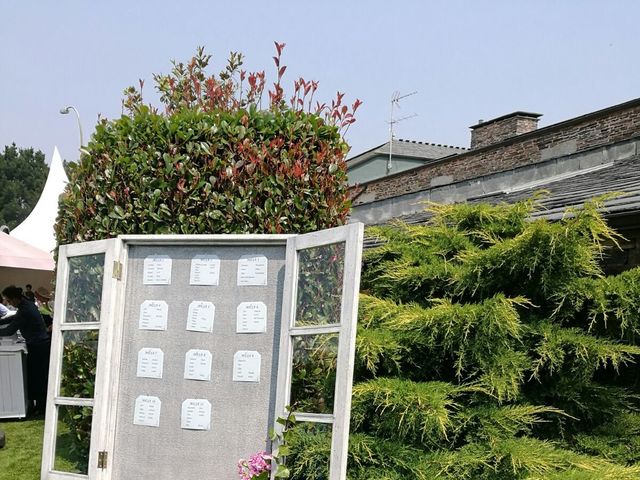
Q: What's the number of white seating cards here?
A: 11